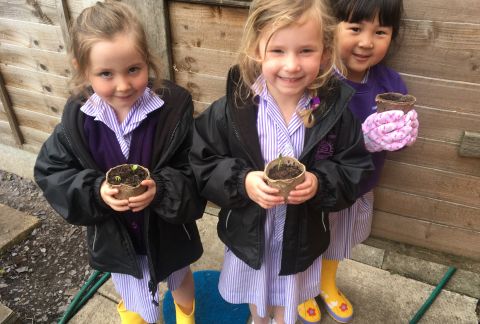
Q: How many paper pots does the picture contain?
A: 3